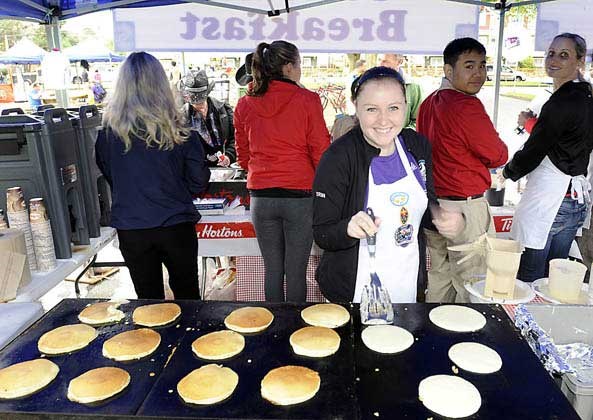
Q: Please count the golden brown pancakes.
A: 12